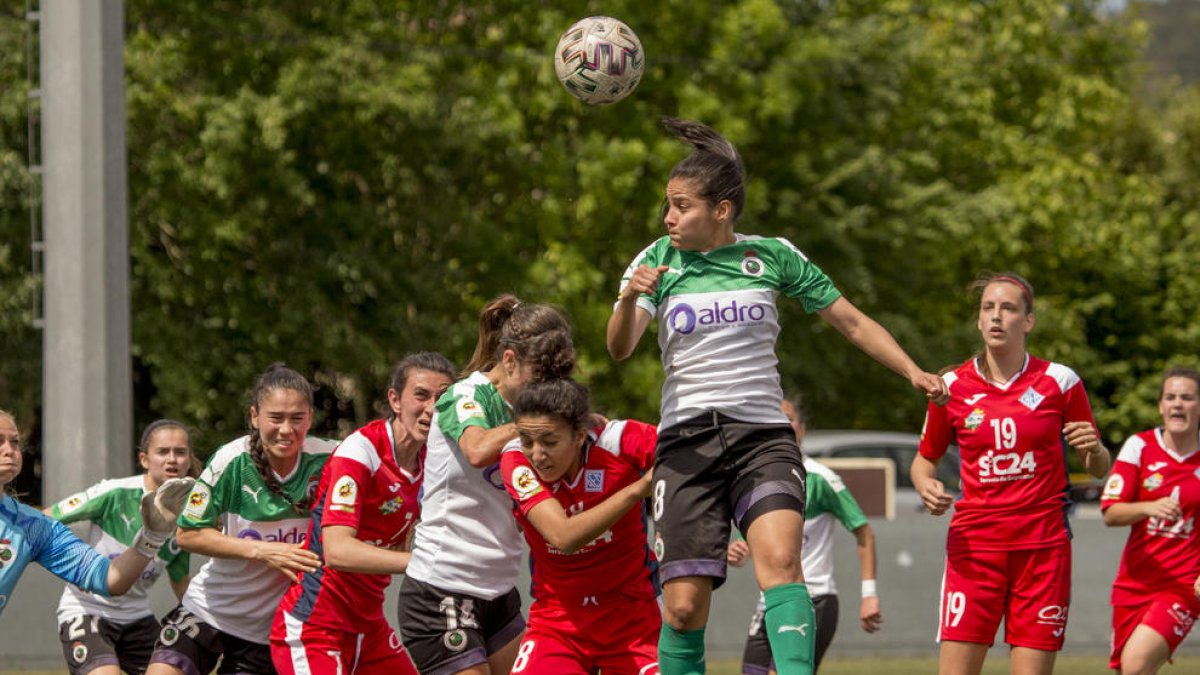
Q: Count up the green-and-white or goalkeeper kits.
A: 6